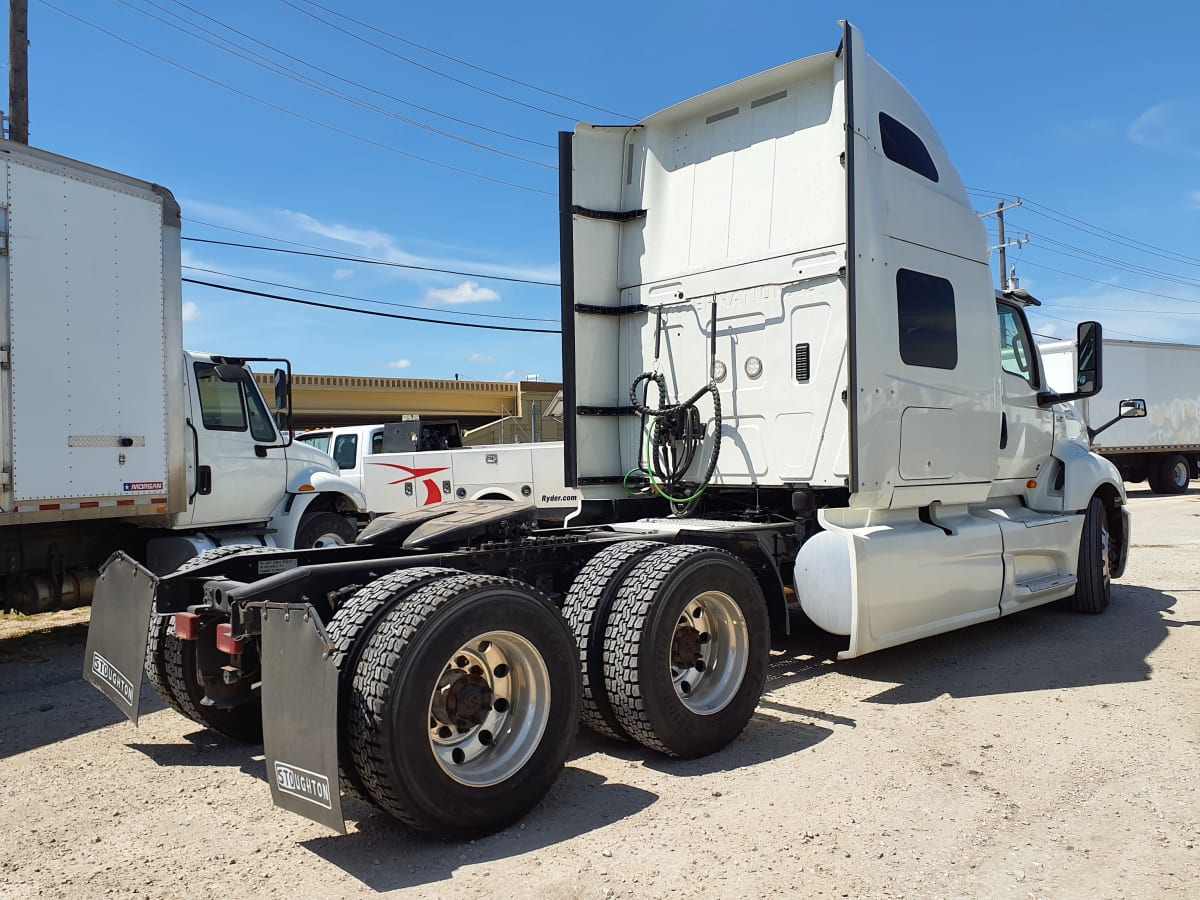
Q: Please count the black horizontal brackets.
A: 4